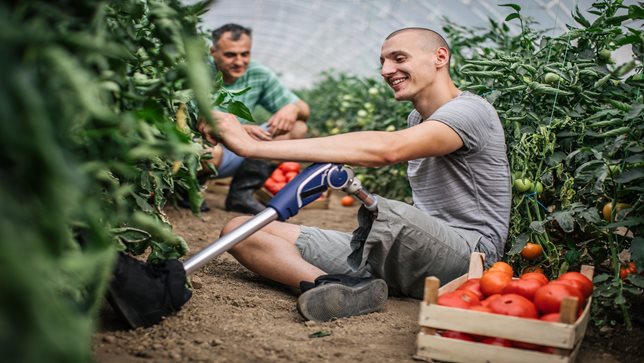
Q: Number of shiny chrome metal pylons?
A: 1